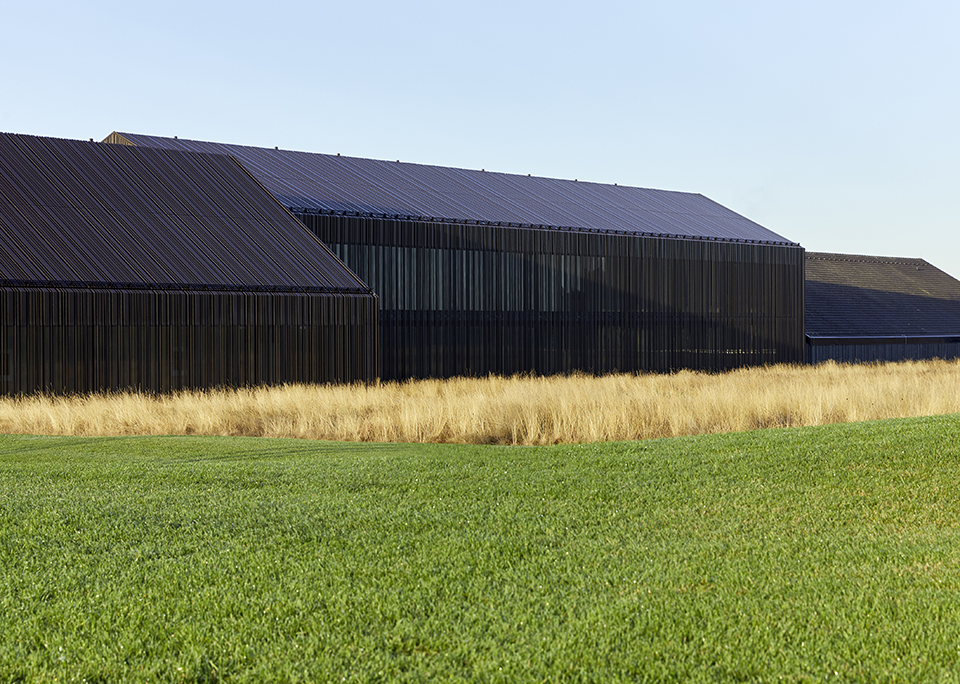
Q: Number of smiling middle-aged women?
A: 0